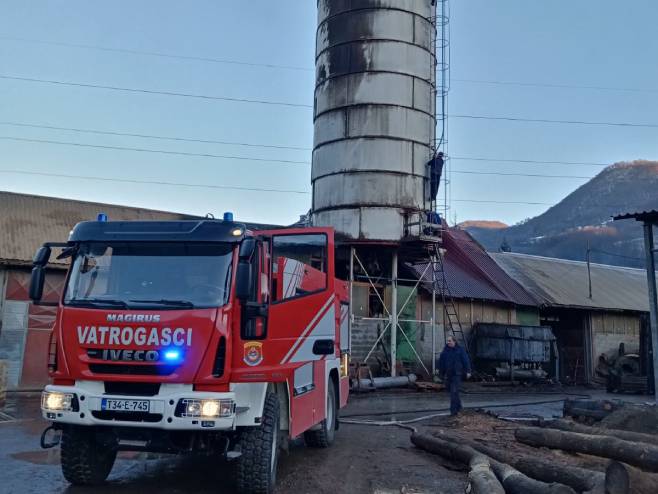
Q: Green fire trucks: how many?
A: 0